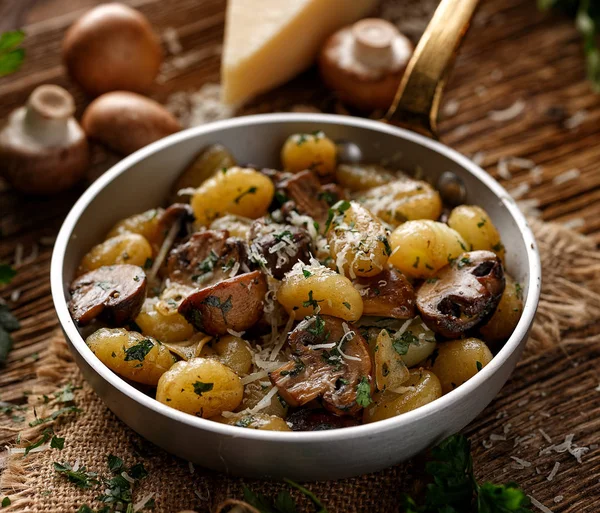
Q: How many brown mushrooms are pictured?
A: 4